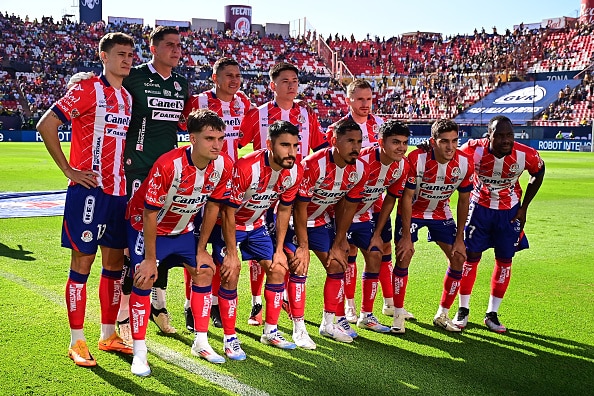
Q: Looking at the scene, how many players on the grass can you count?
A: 11